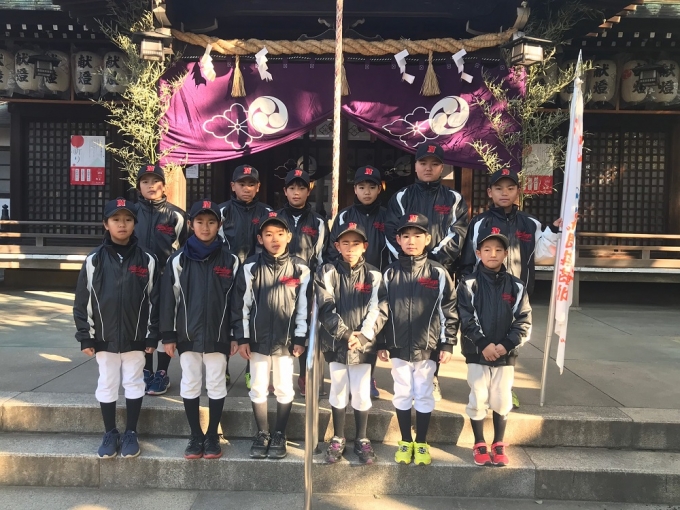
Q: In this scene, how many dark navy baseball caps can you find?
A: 12